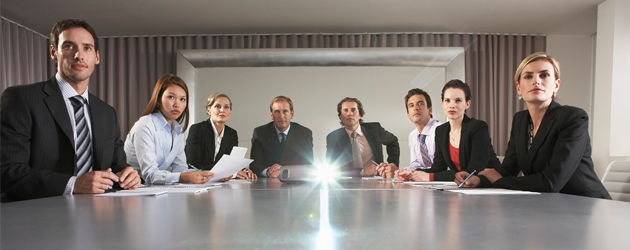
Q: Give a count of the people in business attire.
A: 8